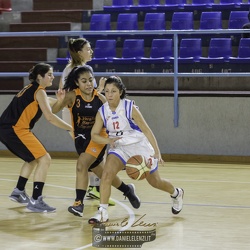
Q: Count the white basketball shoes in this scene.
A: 2